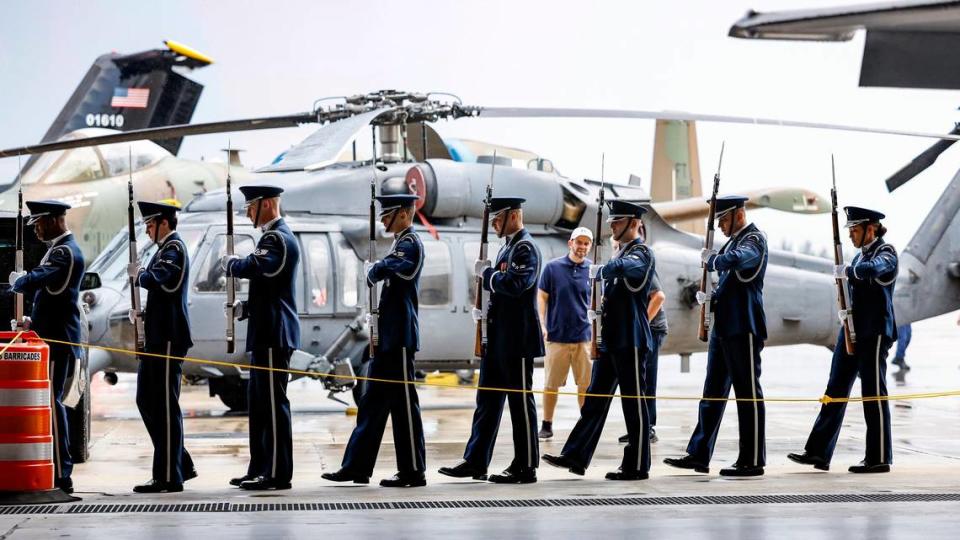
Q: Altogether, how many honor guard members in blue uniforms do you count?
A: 8